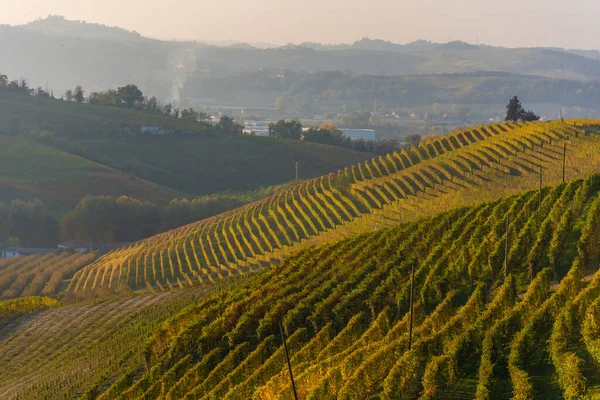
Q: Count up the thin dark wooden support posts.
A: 5